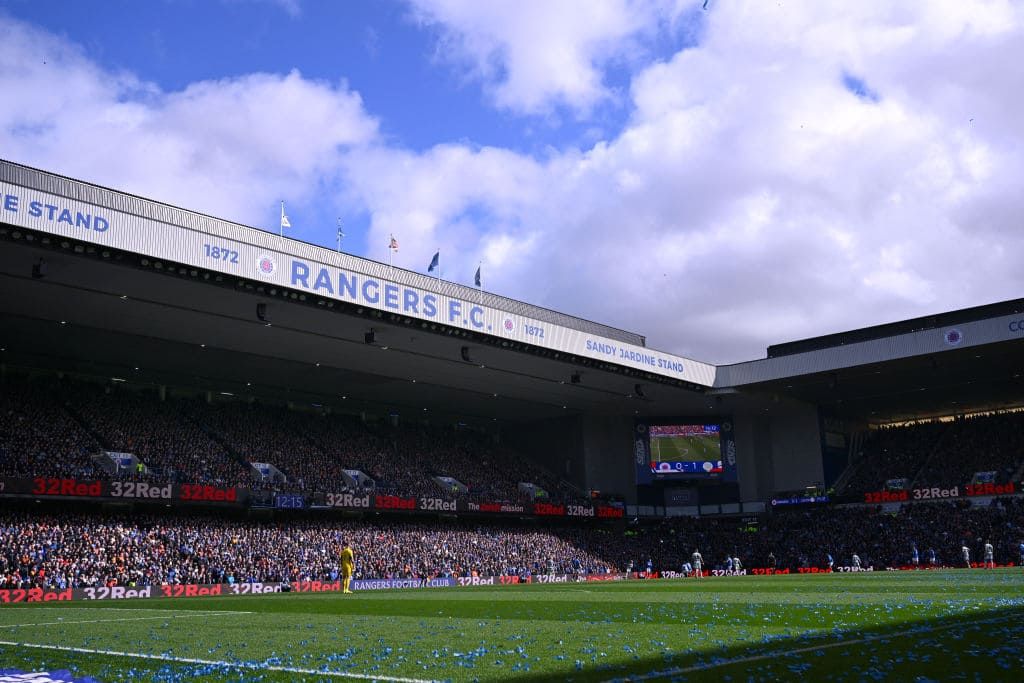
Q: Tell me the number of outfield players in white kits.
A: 7